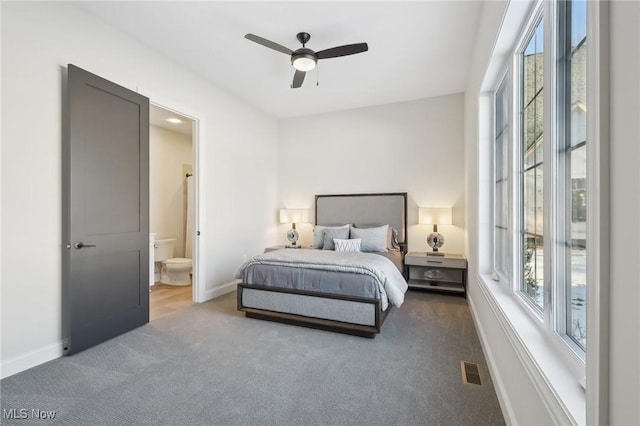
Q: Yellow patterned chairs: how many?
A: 0